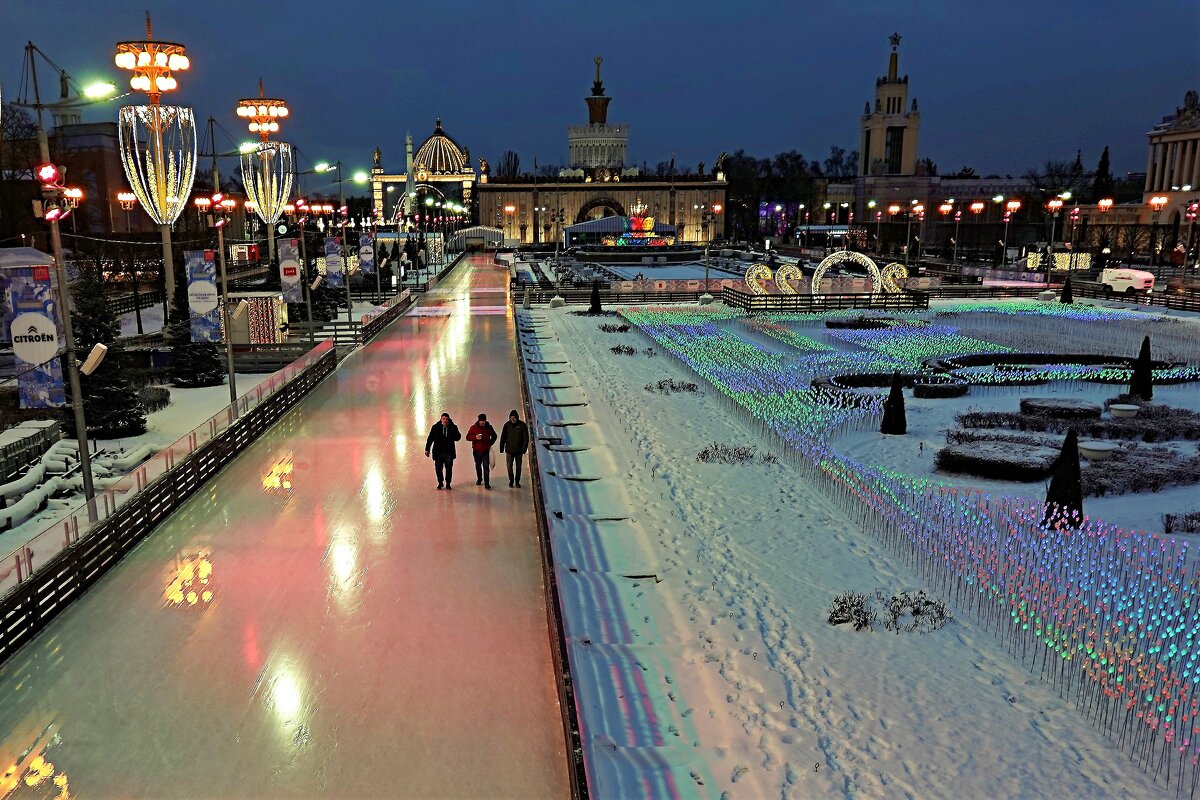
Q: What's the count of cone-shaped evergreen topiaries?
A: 5